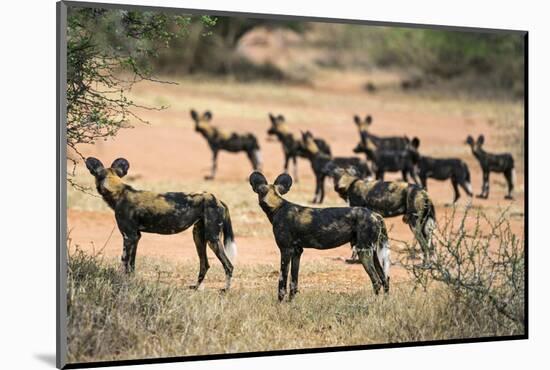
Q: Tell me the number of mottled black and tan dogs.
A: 10